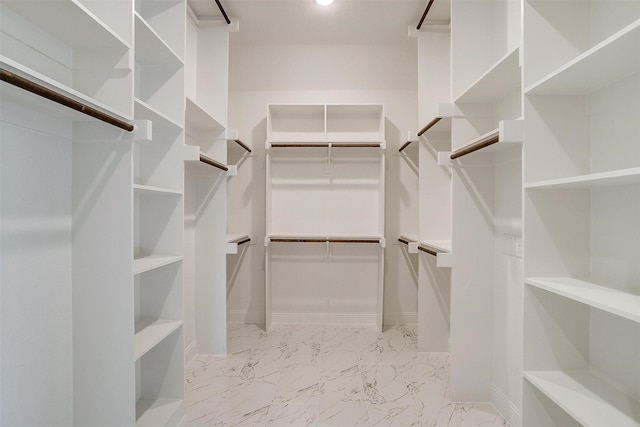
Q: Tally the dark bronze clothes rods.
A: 13